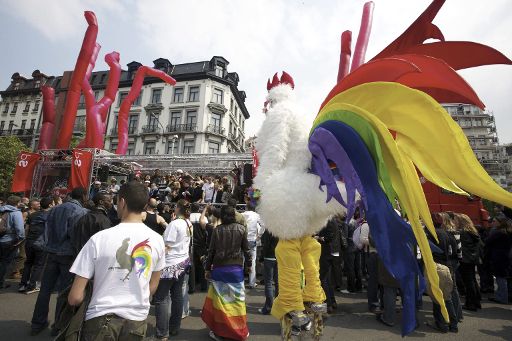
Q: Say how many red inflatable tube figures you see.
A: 7